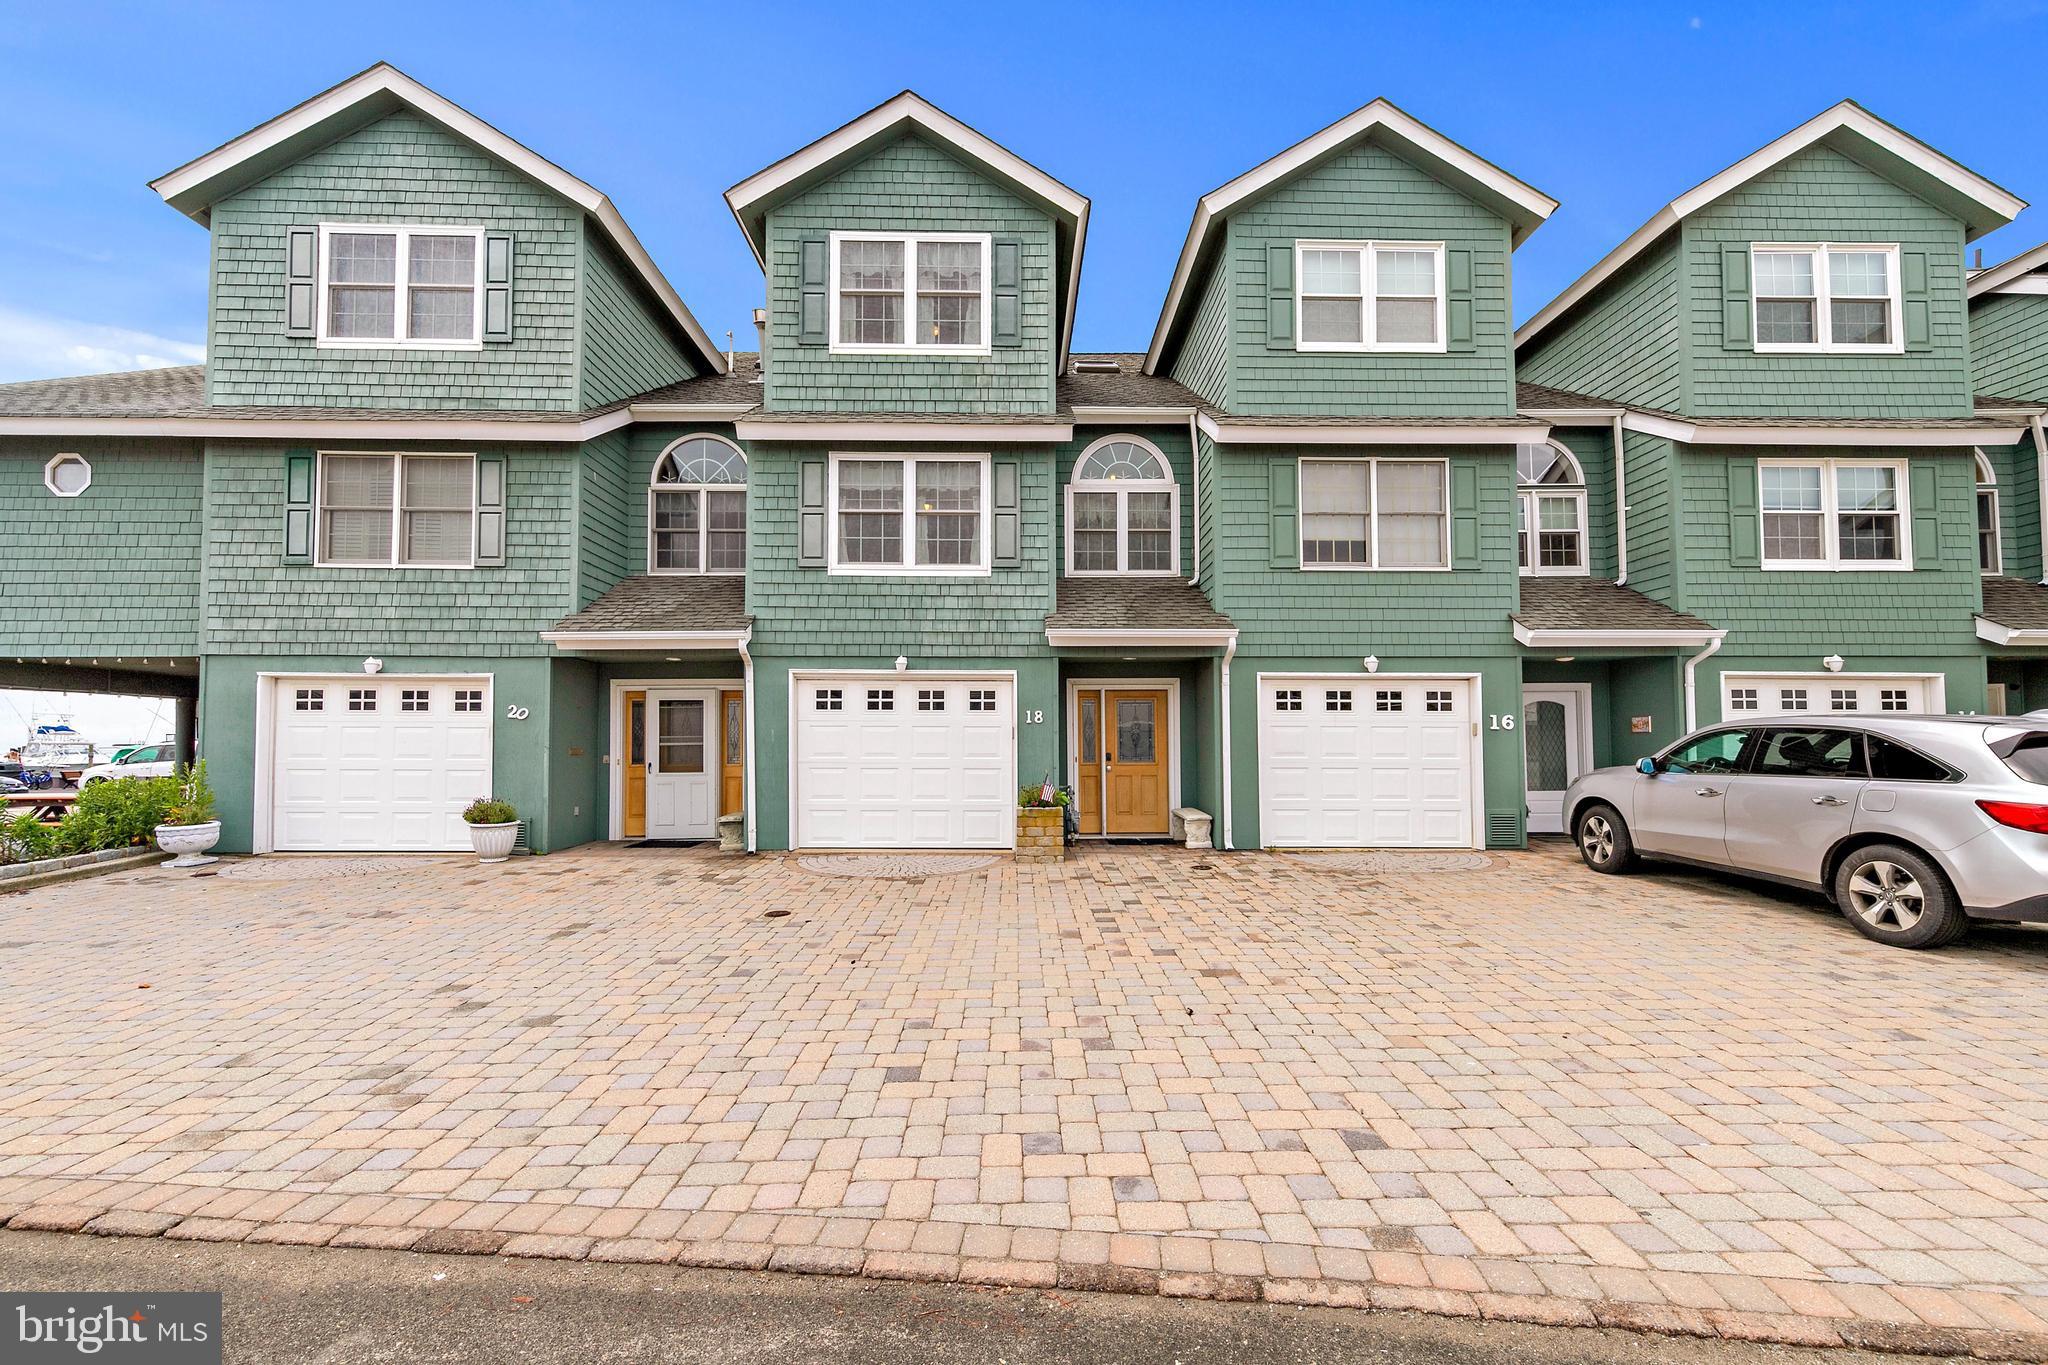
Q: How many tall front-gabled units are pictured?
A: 4